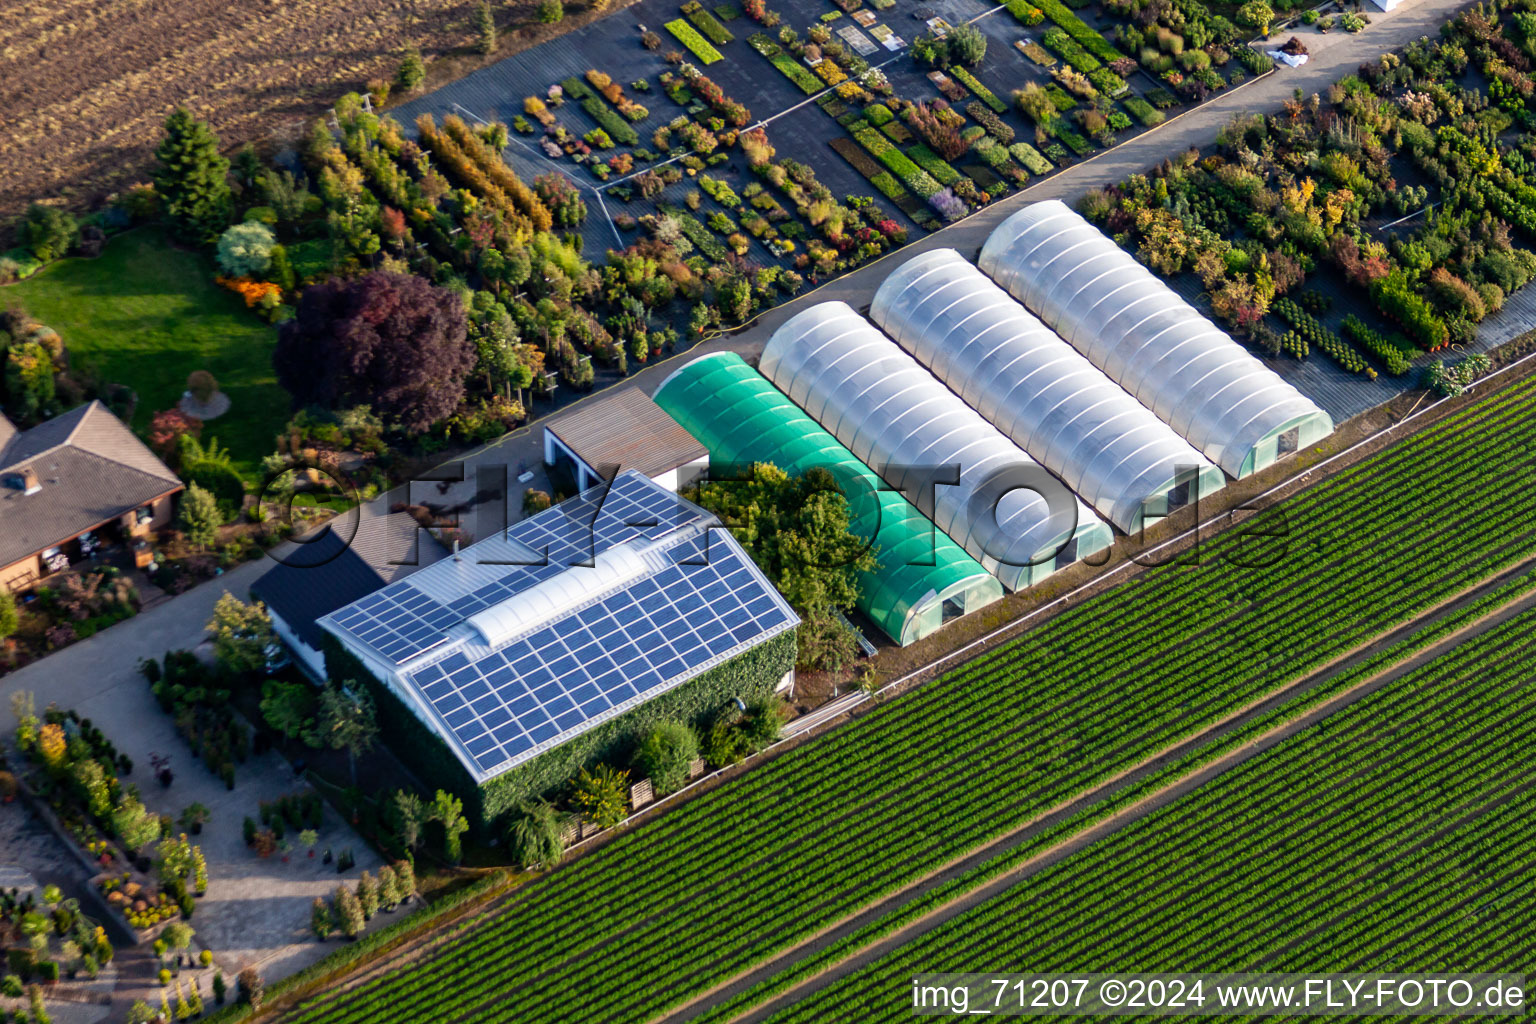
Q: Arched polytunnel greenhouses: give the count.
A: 4